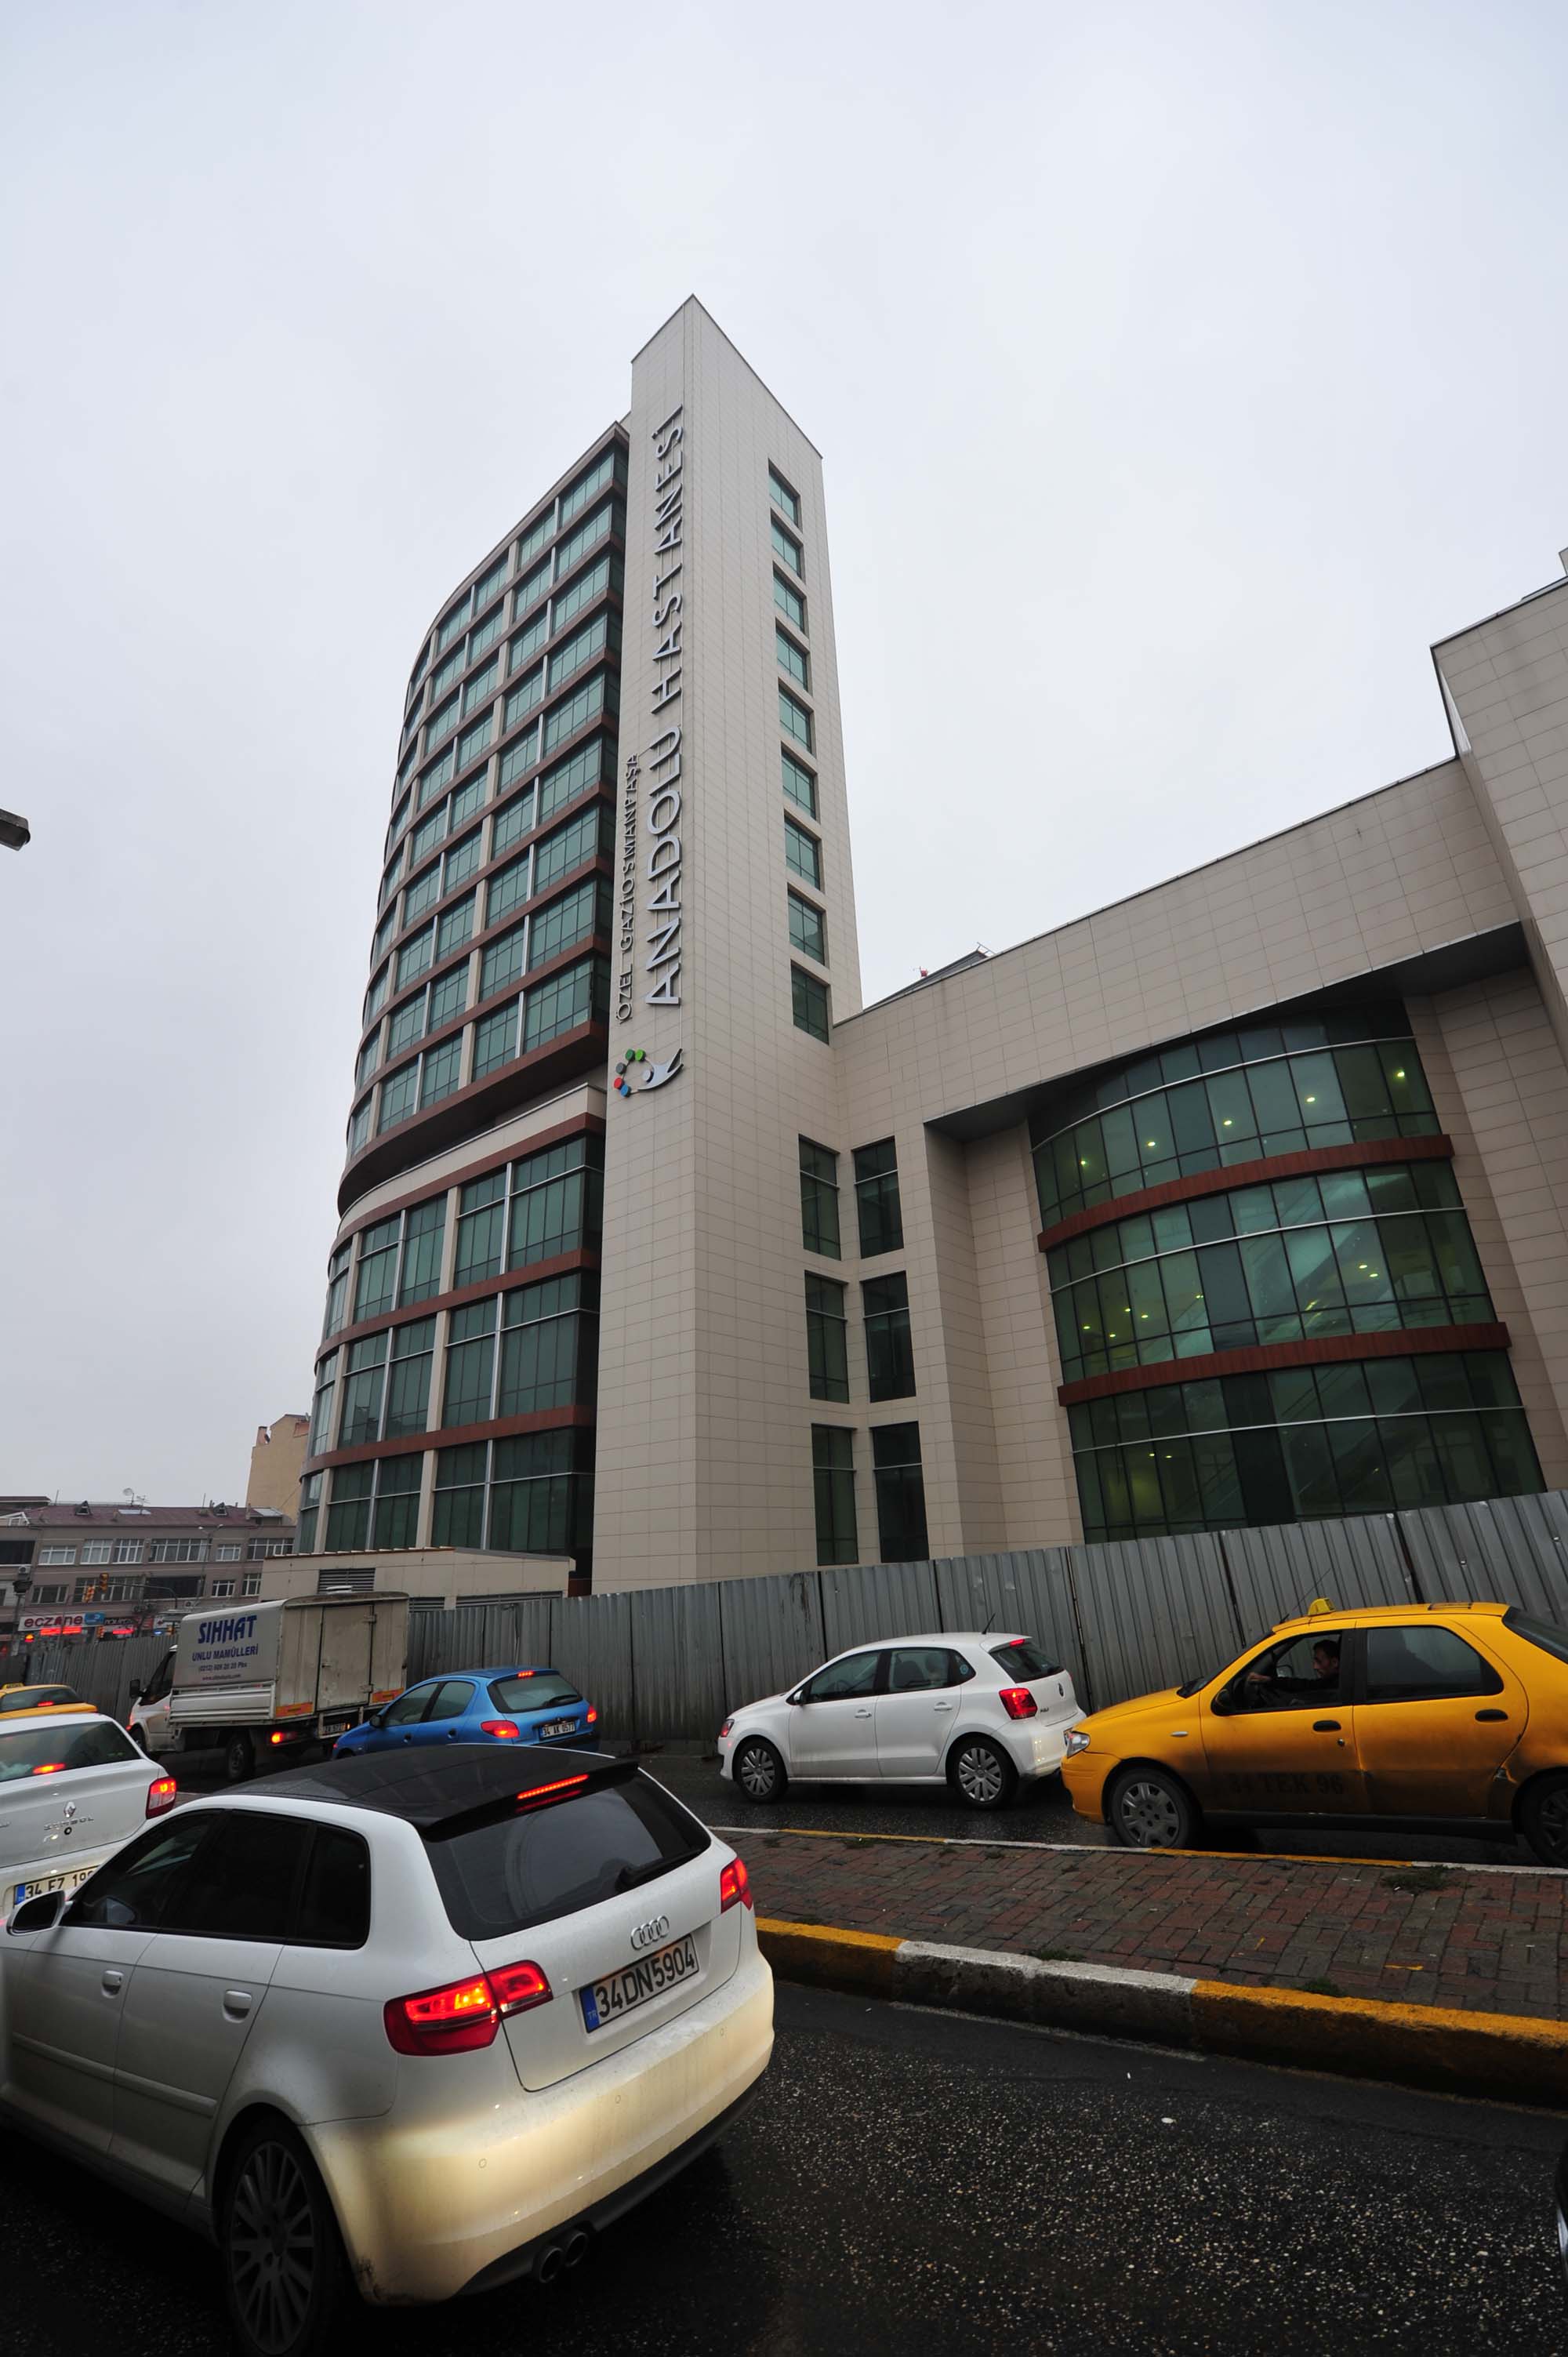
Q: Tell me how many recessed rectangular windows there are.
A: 15